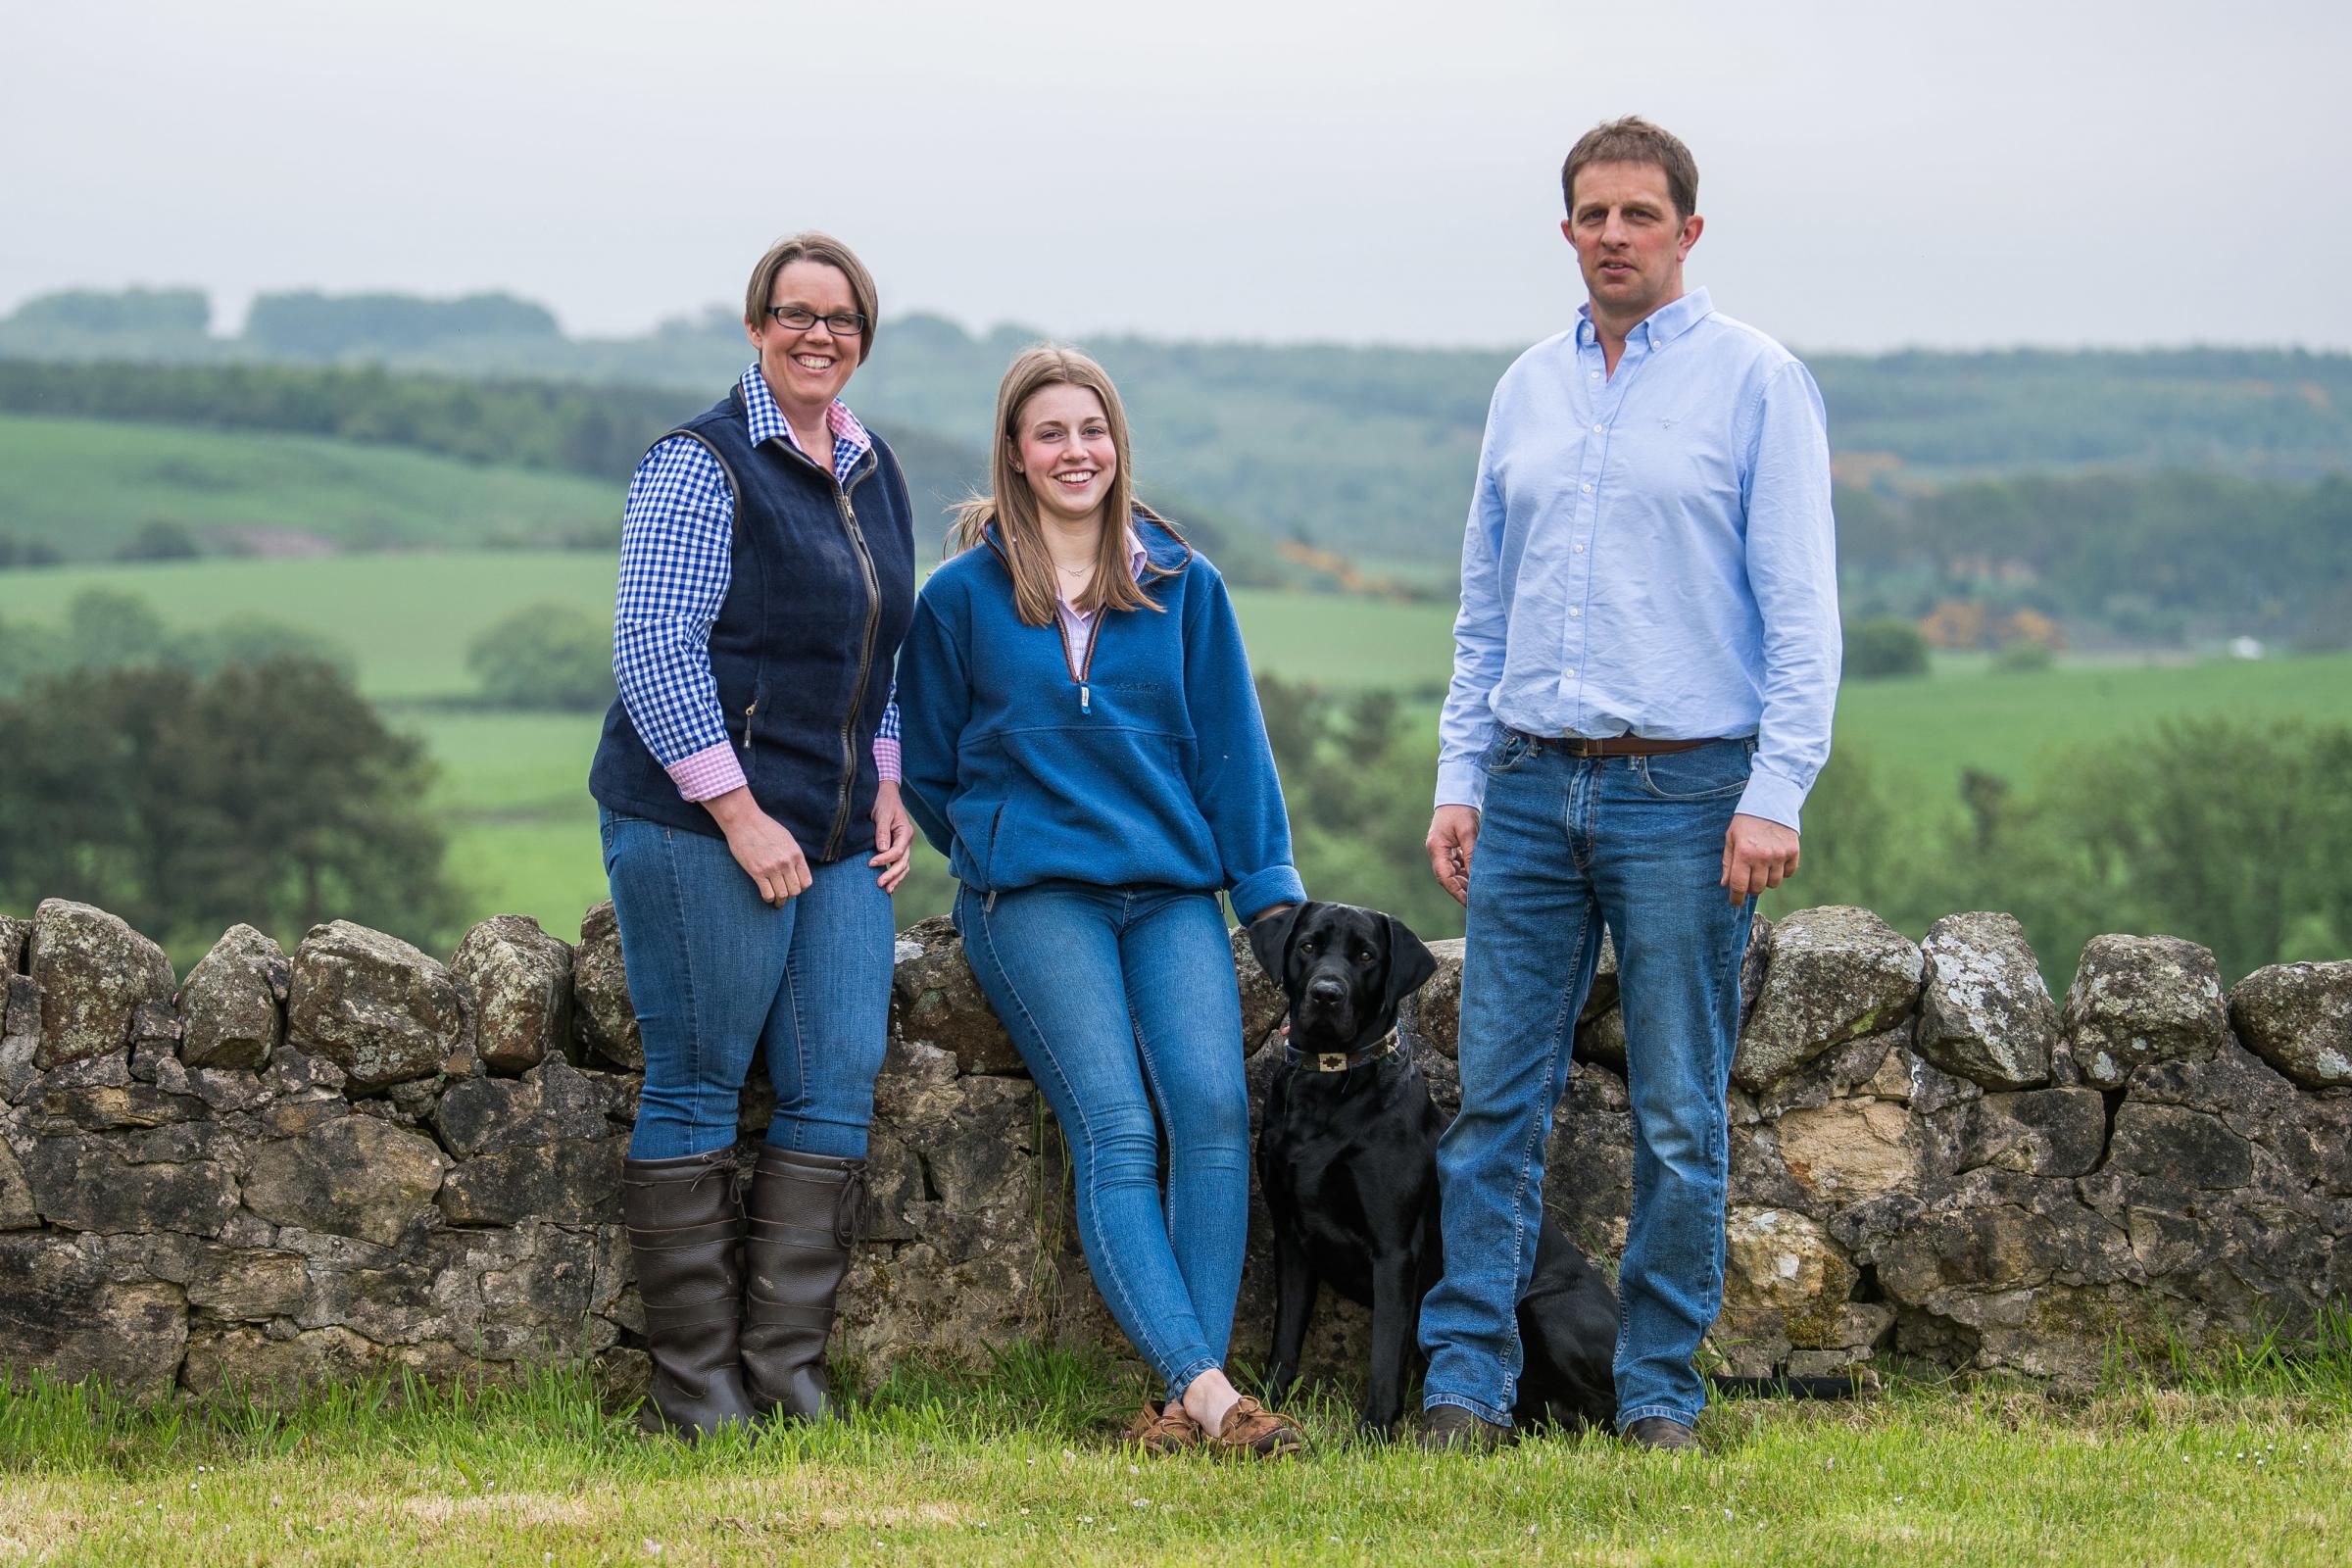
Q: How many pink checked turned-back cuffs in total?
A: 2